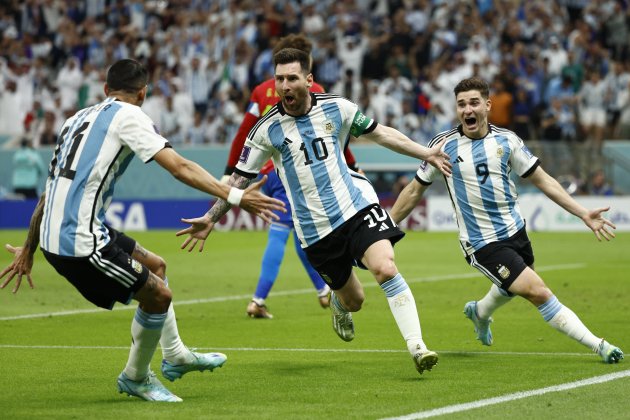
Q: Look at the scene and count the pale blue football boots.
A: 4